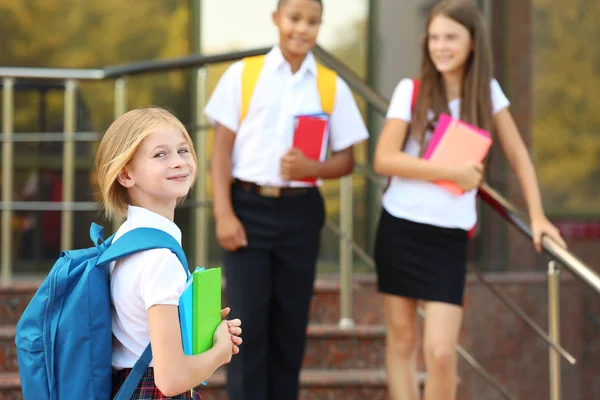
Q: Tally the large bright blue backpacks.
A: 1